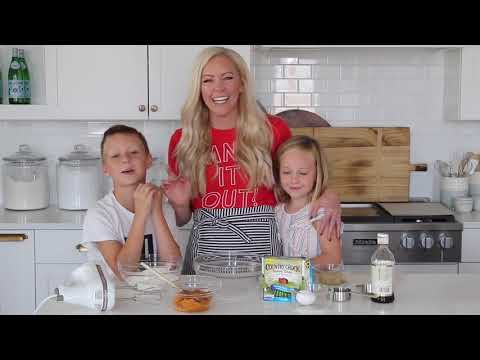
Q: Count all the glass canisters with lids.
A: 2